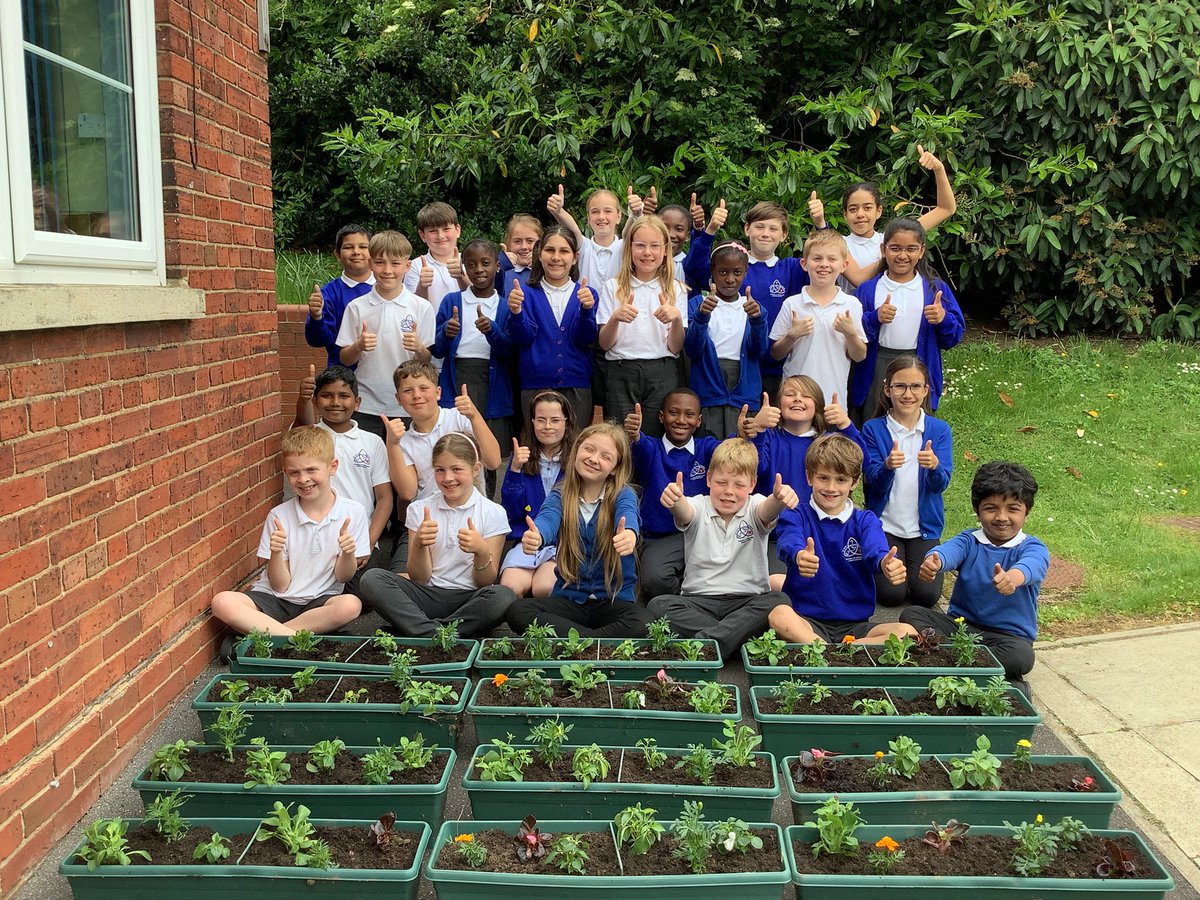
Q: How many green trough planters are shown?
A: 12